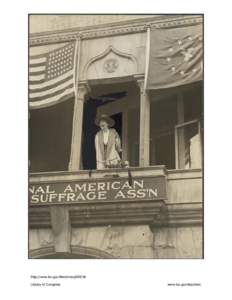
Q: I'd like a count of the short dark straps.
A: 2